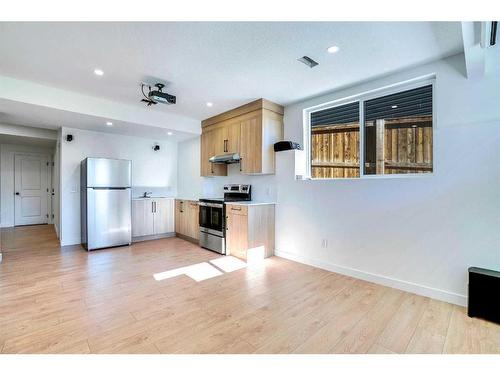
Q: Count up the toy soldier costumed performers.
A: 0